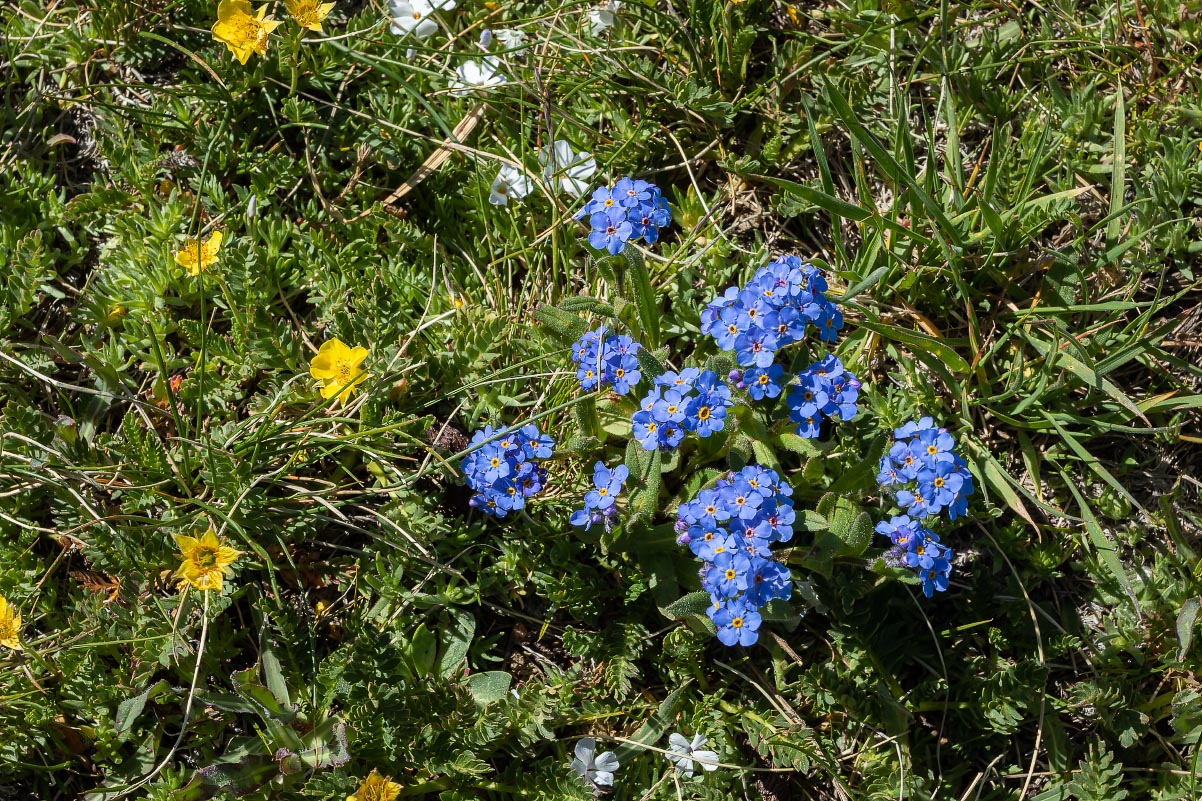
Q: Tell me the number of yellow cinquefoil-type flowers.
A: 7